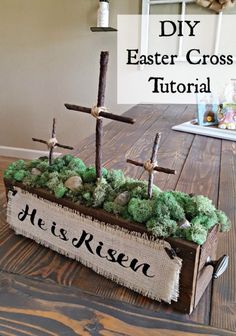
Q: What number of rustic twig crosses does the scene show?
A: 3